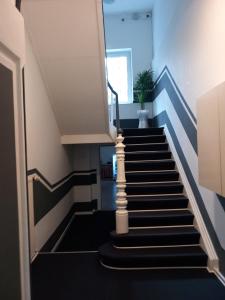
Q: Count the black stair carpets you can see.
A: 11